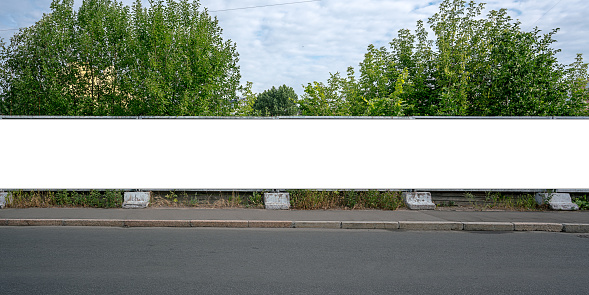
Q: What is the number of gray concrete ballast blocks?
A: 5